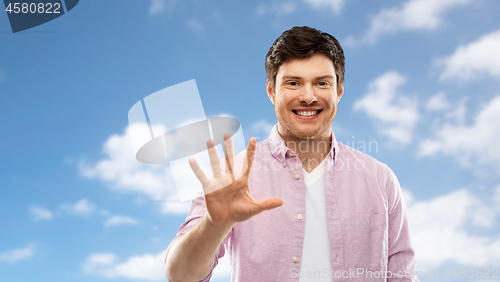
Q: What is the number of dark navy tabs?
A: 2